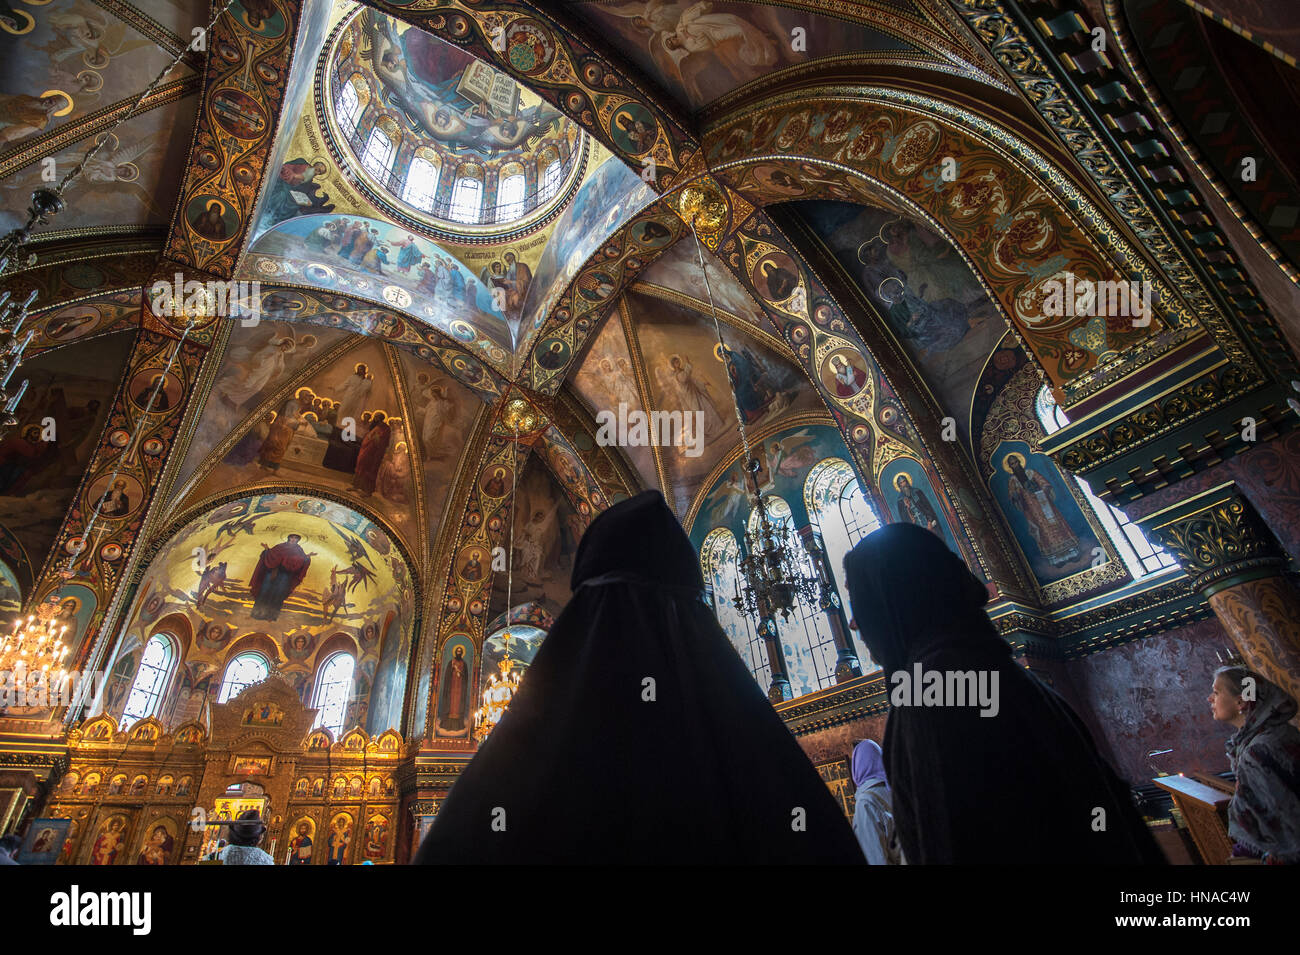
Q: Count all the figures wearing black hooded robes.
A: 2